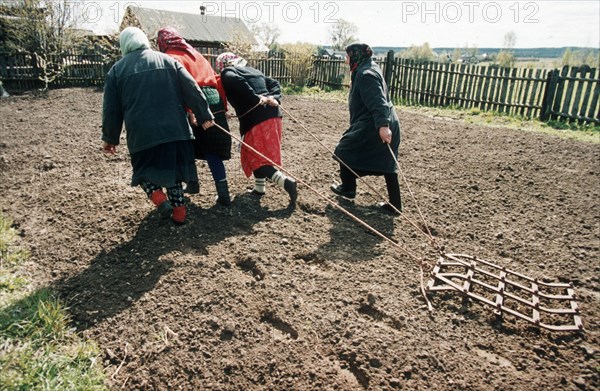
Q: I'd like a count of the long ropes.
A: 3